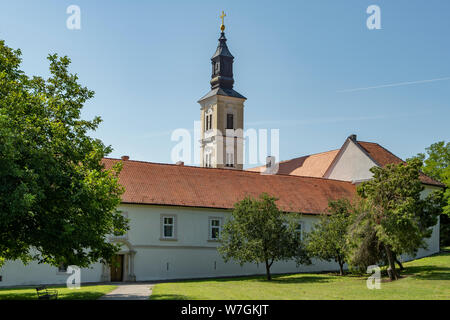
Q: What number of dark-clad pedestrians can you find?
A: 0